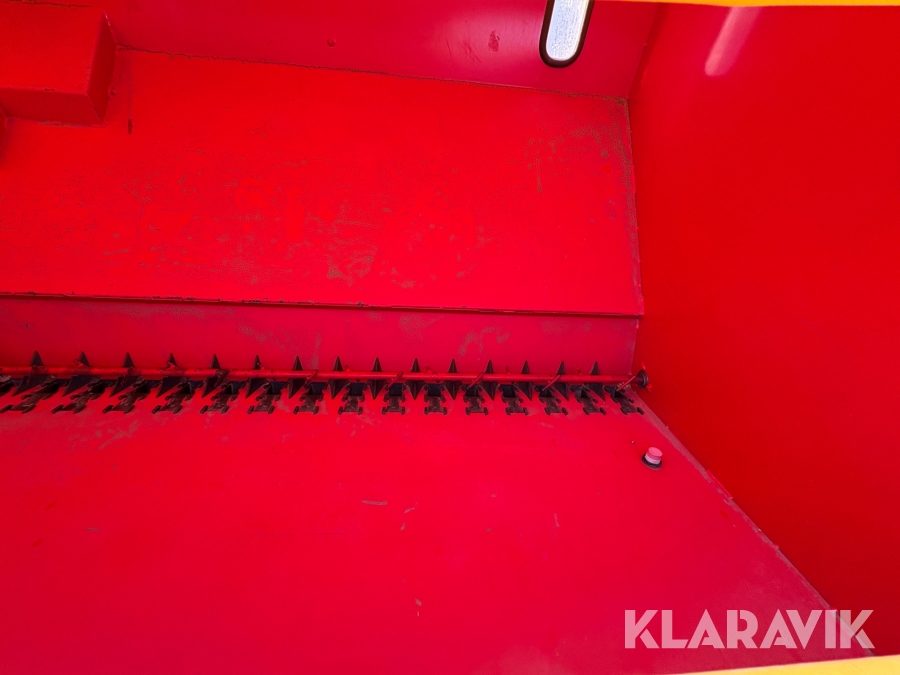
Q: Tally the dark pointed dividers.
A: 15